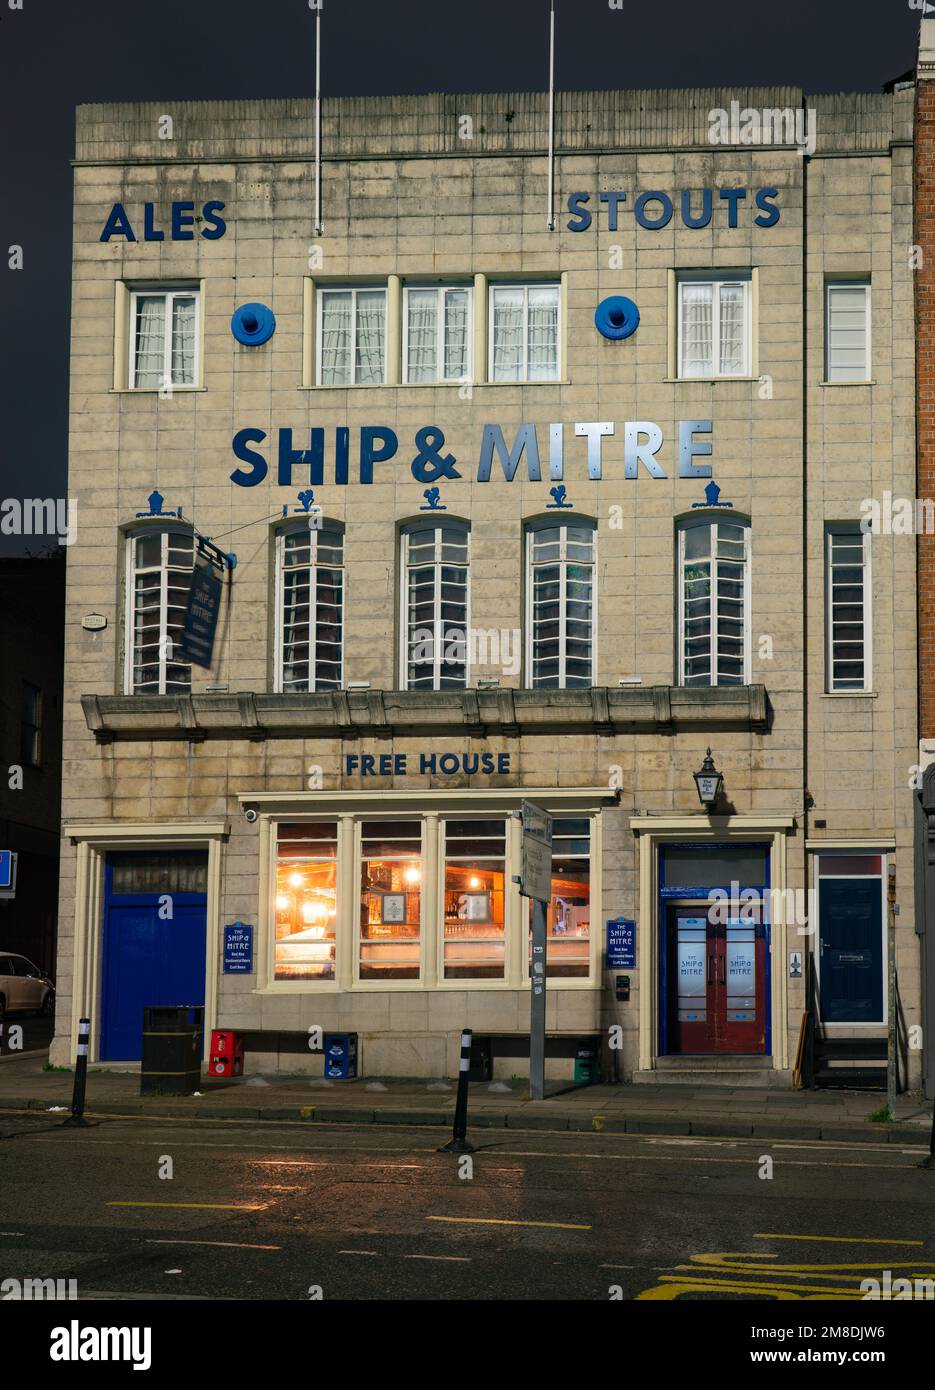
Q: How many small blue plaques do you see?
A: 2